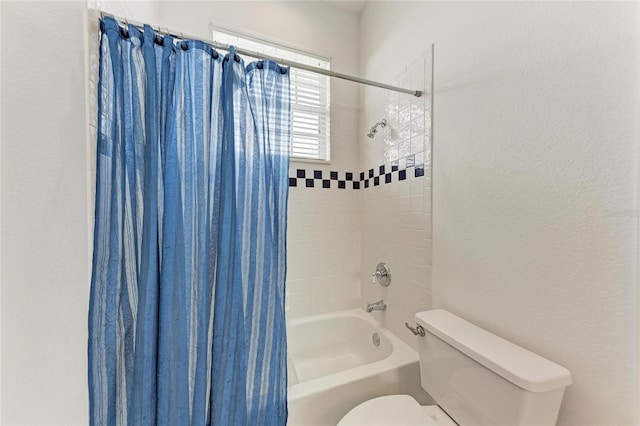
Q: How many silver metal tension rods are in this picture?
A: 1